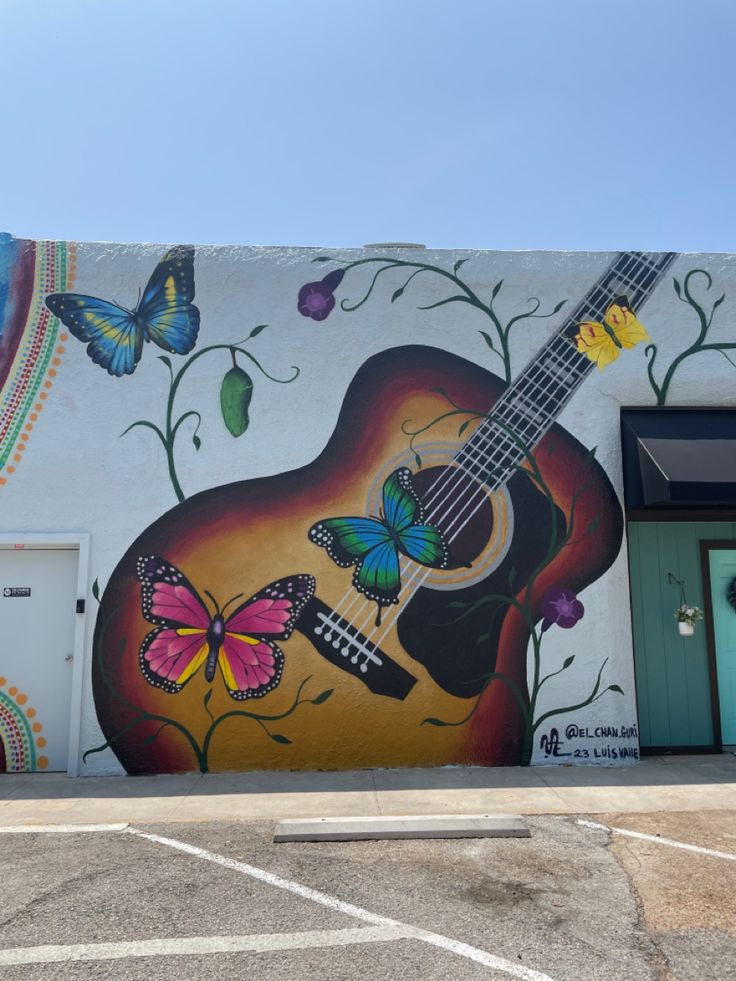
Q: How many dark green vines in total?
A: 5